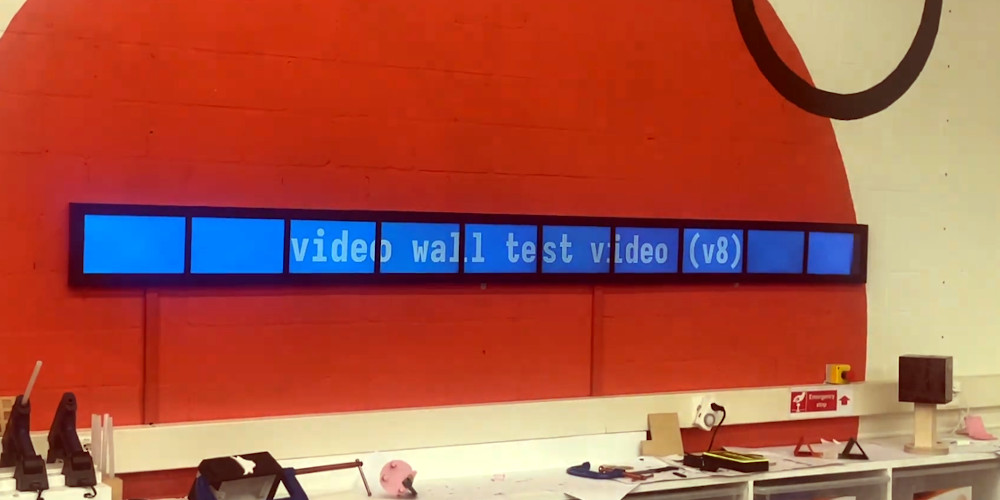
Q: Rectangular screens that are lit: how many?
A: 10